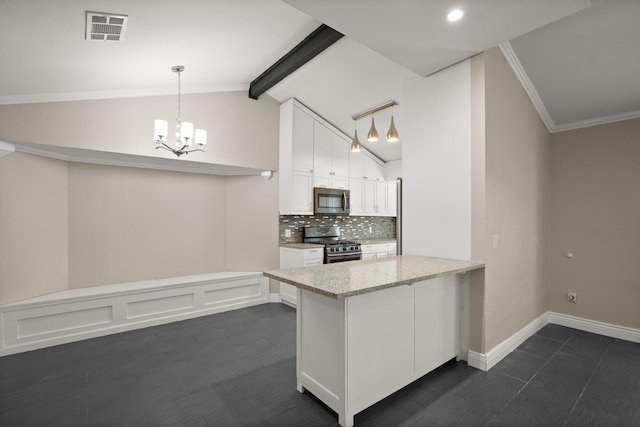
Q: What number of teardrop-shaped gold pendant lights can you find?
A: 3